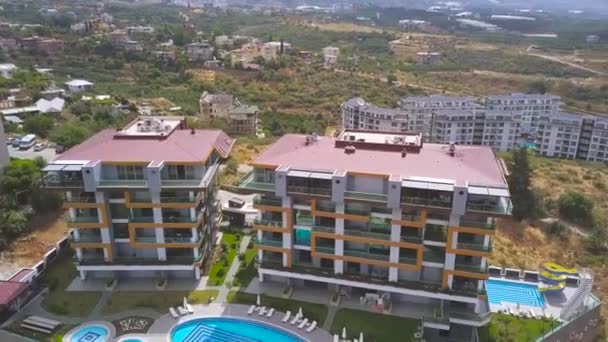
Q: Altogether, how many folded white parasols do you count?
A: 5